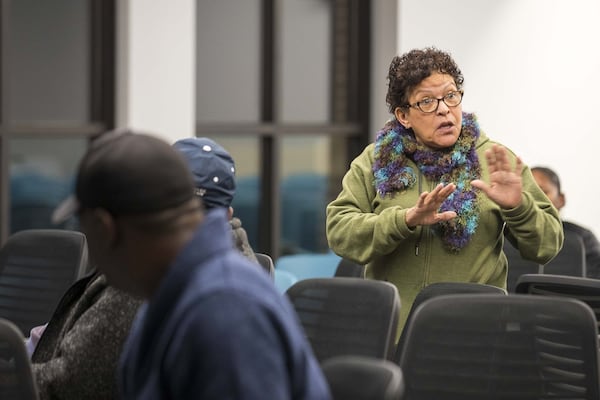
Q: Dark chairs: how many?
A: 11